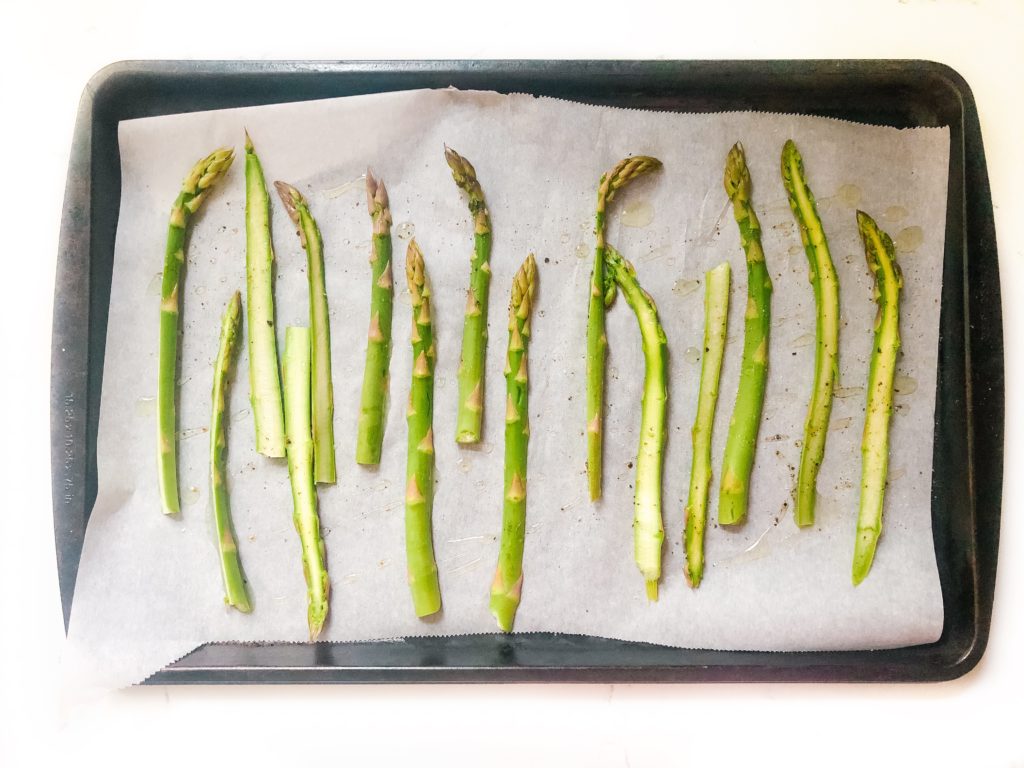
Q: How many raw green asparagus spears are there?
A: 15